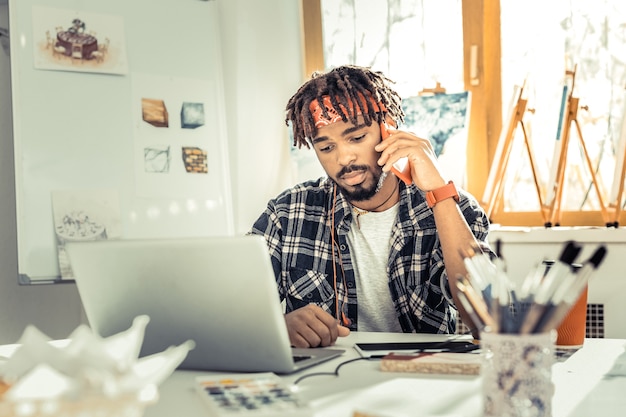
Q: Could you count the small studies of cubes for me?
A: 4